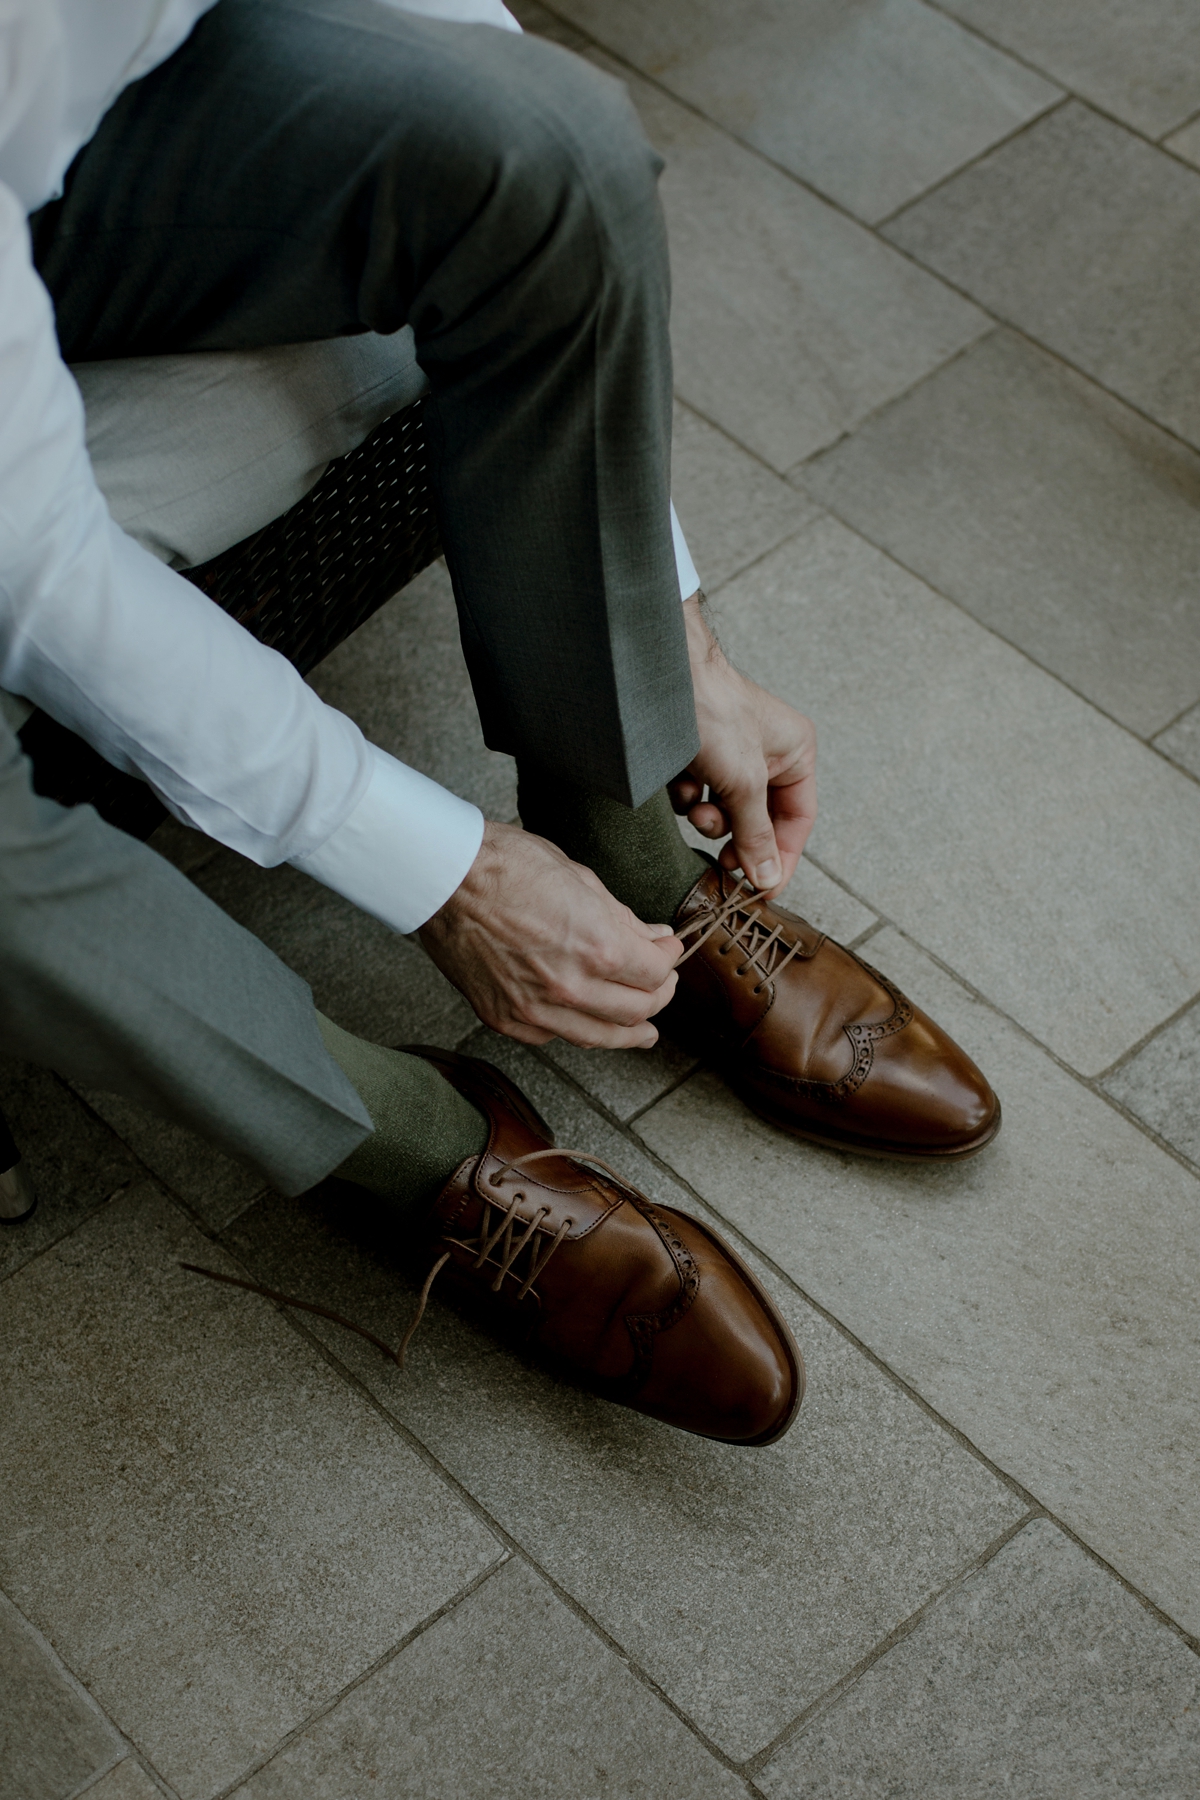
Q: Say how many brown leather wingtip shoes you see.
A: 2